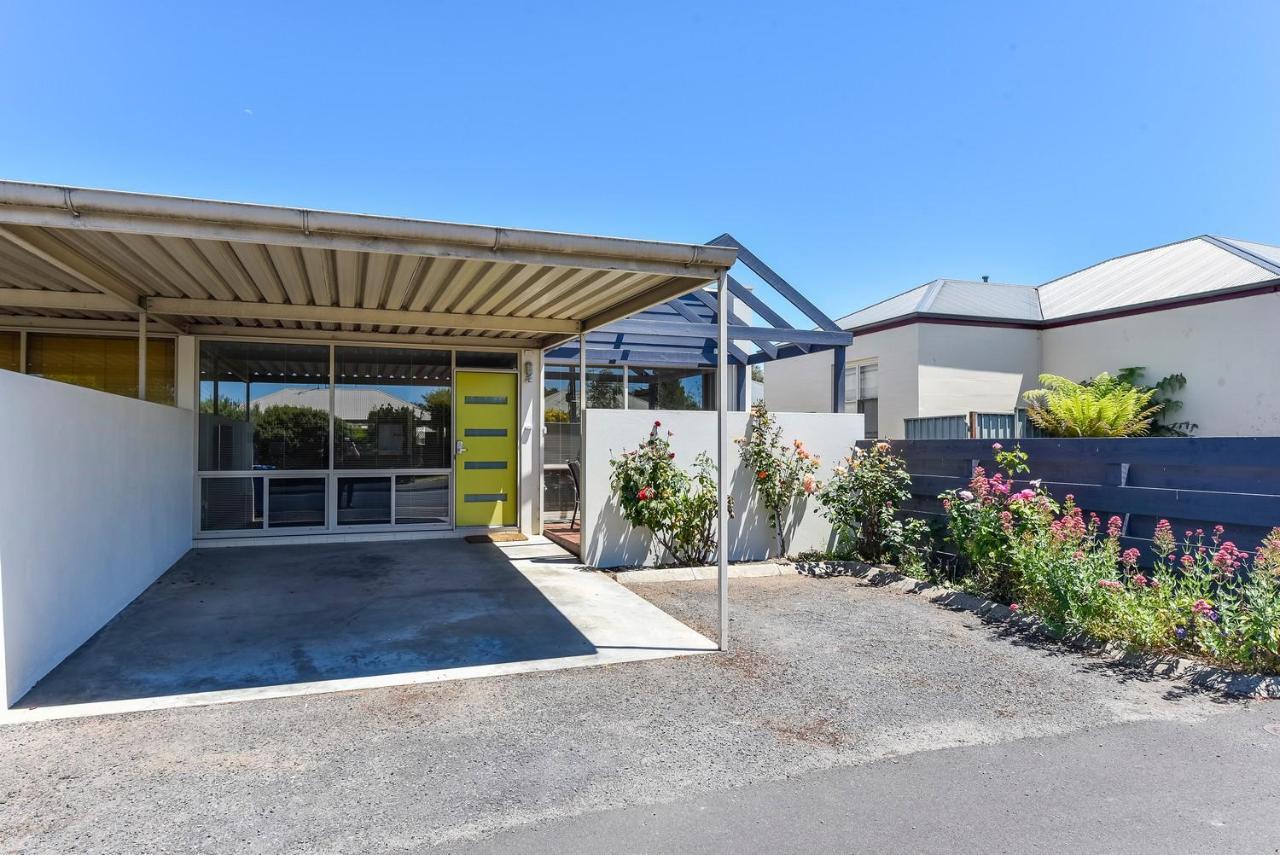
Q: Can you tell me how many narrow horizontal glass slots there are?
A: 4